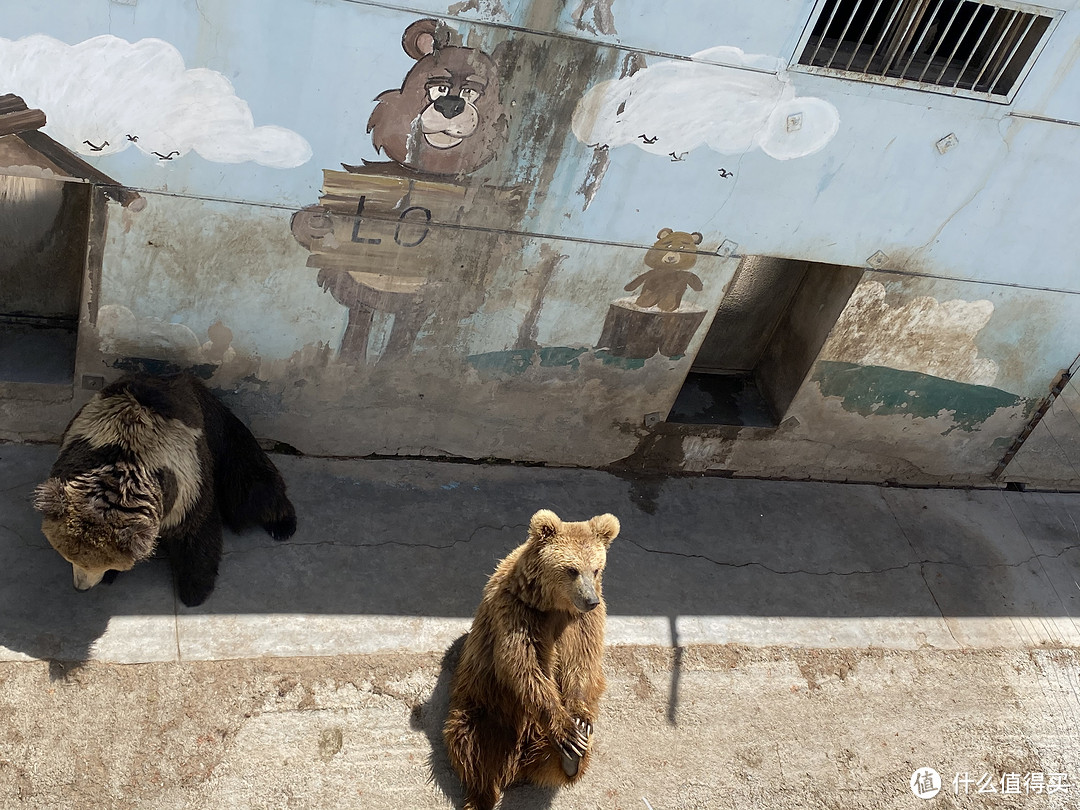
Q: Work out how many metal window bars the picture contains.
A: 11